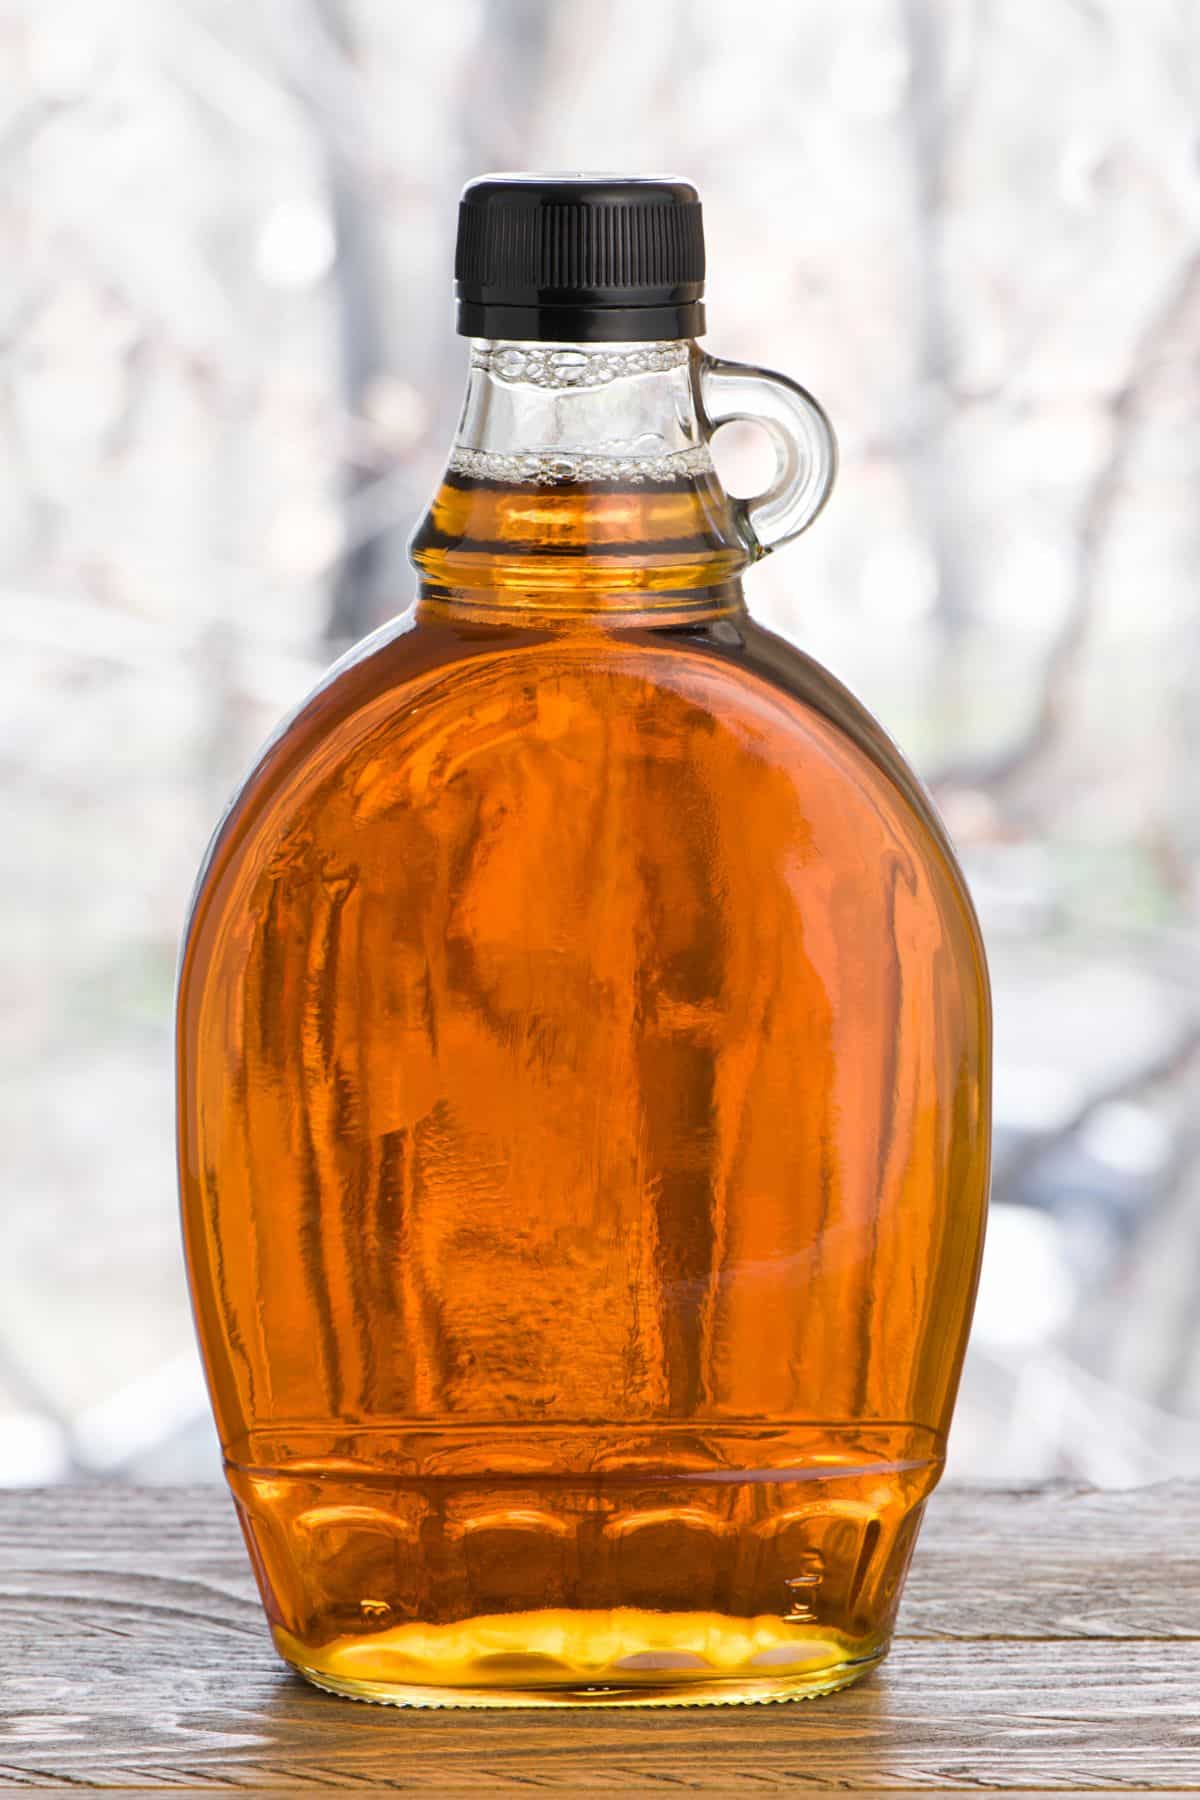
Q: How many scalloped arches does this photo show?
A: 4